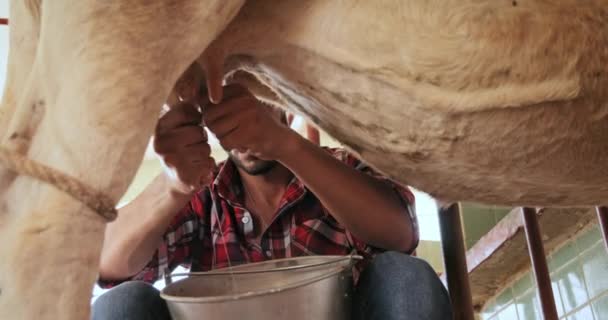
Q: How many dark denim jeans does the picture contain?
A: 1